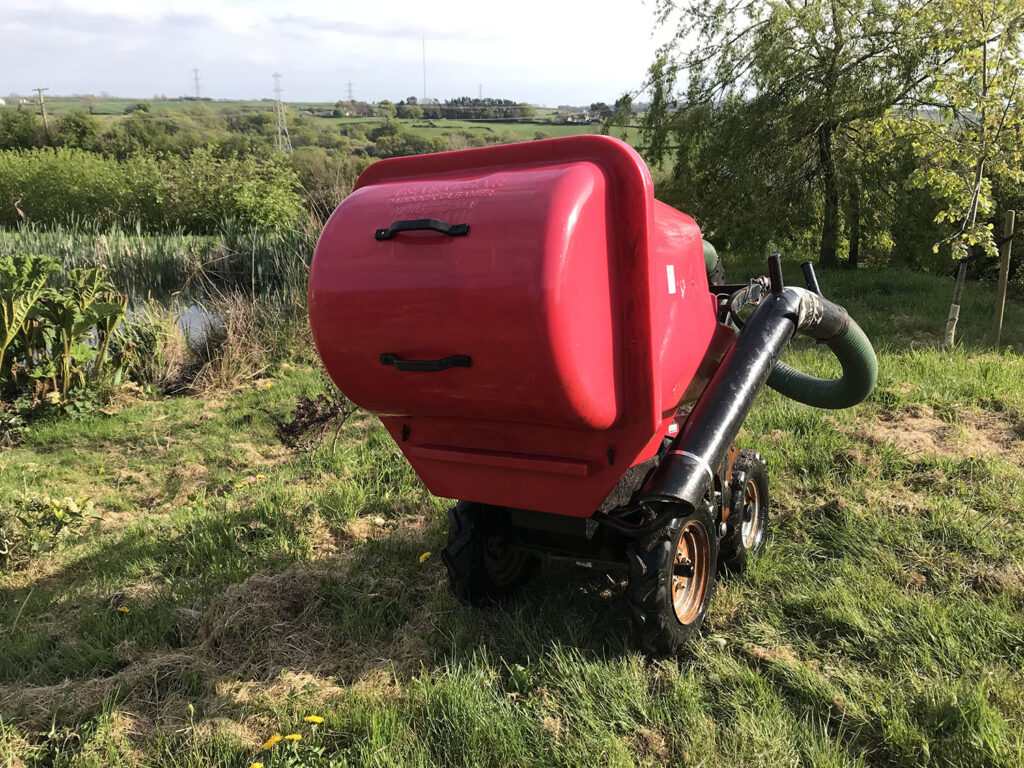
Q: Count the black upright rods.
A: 2